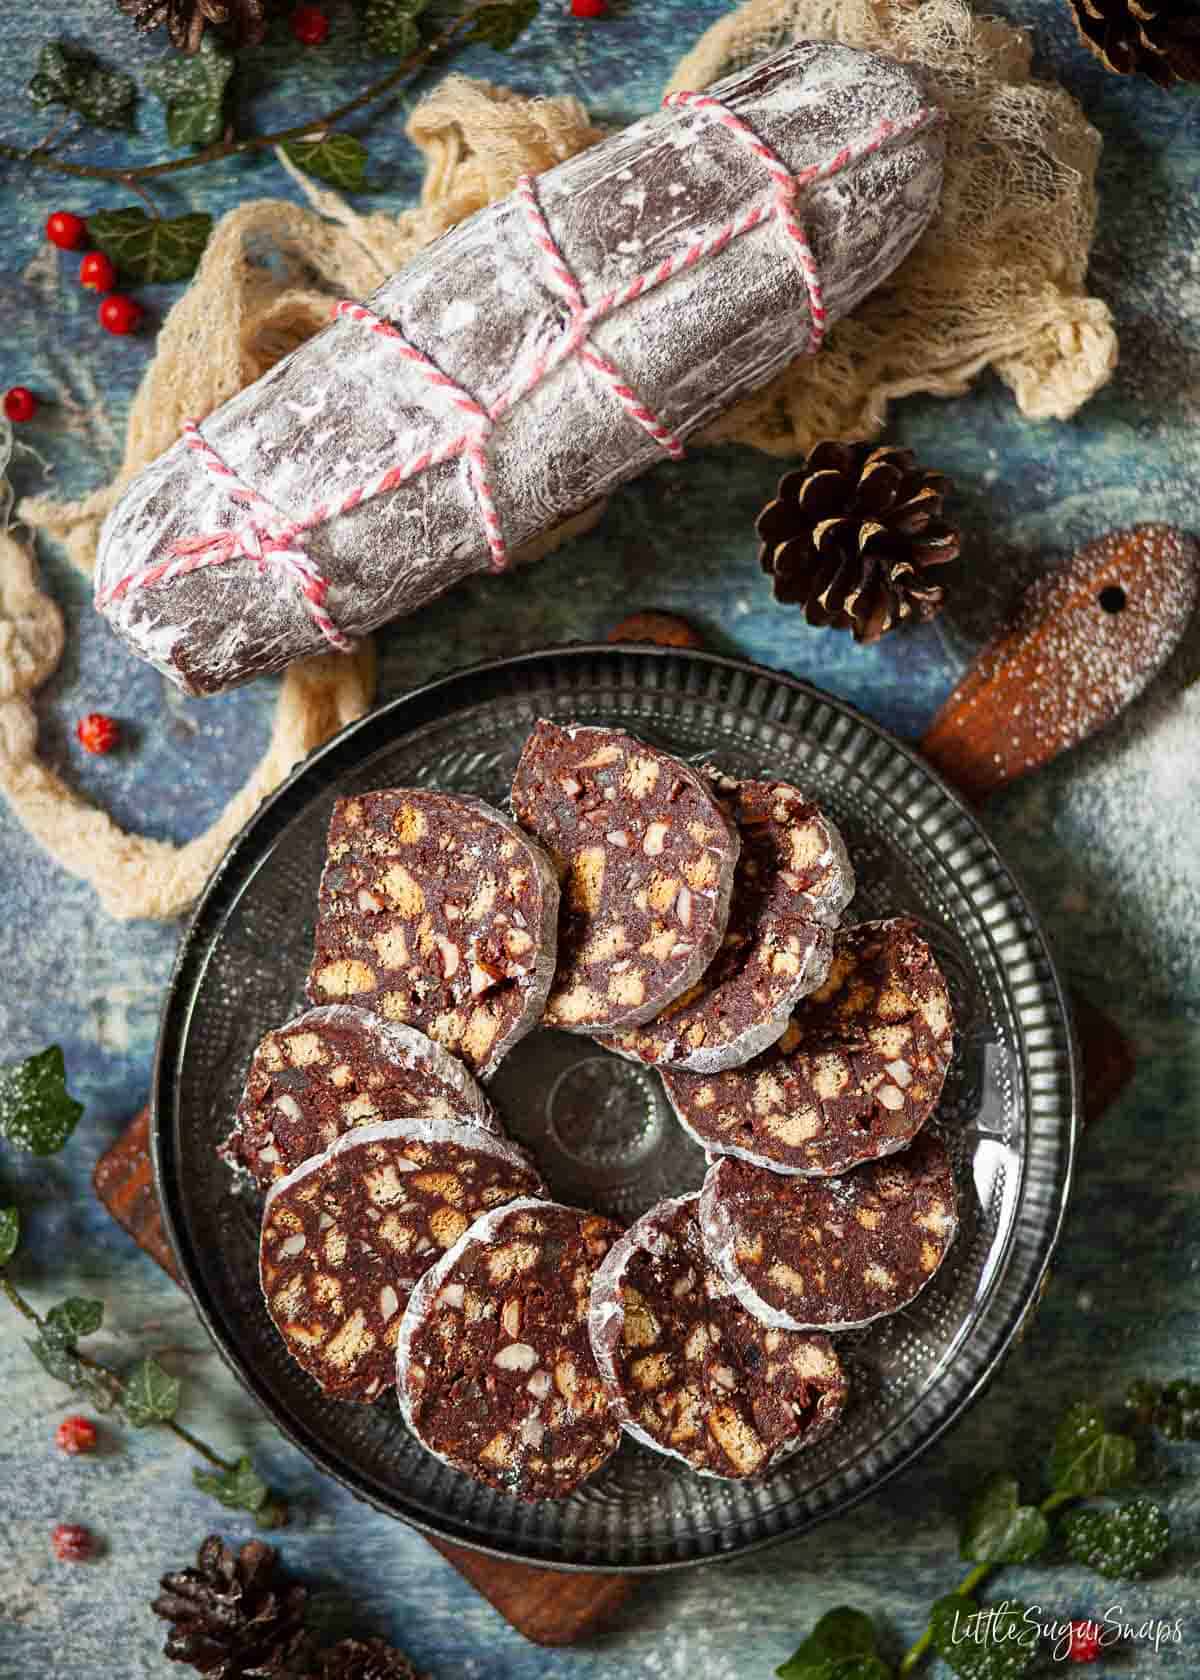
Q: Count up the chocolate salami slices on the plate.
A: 9